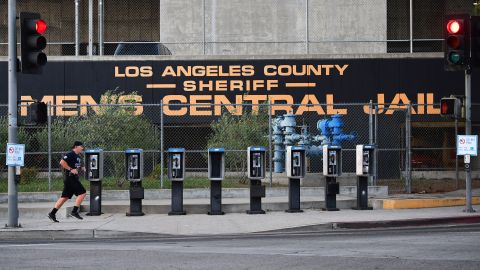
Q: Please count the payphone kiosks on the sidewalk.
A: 8